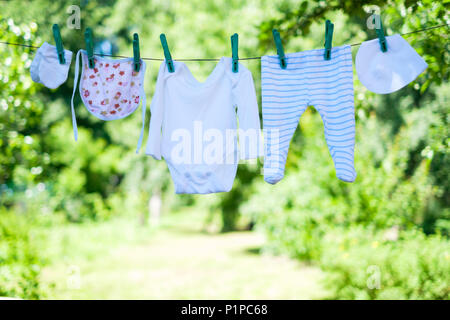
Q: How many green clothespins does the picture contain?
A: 8